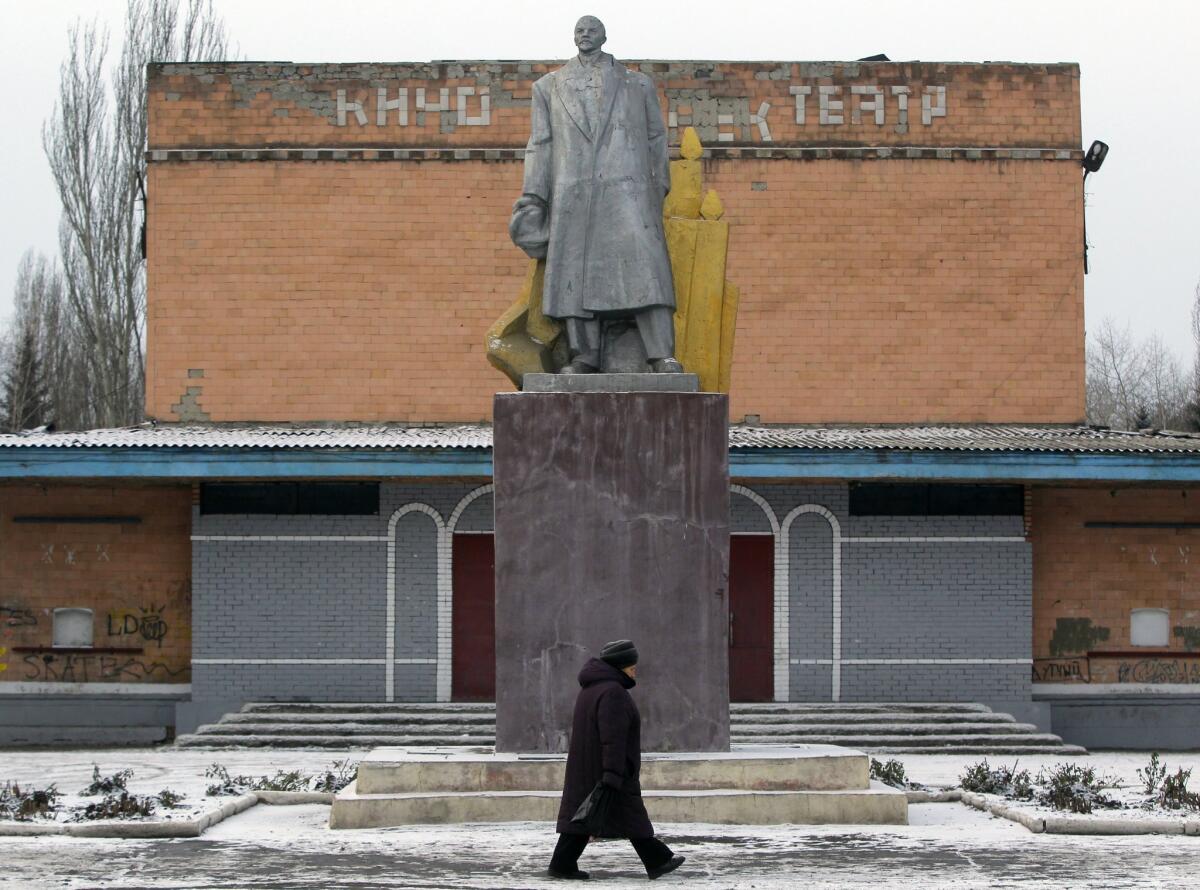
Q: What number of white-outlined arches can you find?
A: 4